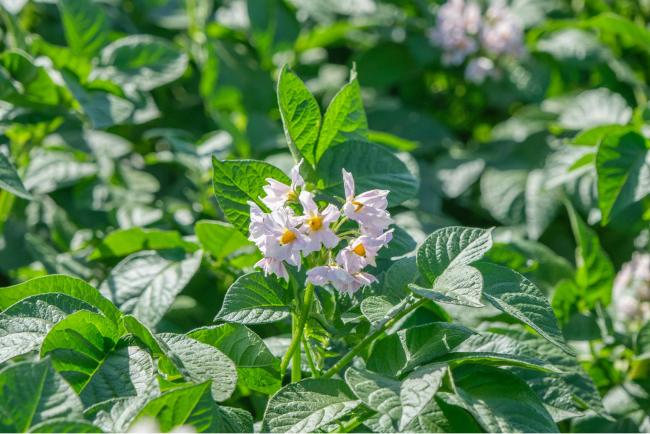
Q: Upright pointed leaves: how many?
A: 2